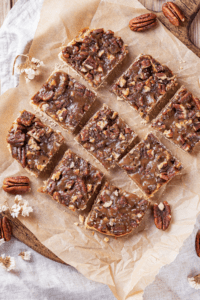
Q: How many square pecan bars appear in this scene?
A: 9